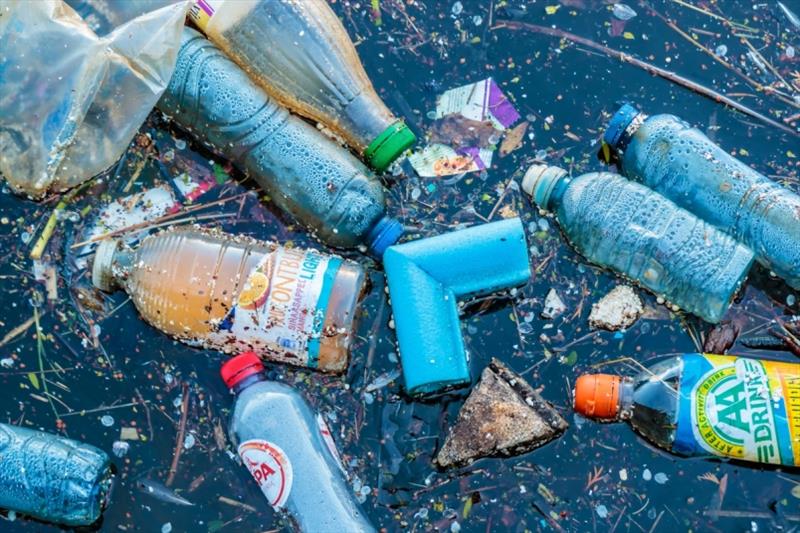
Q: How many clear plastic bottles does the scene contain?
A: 8